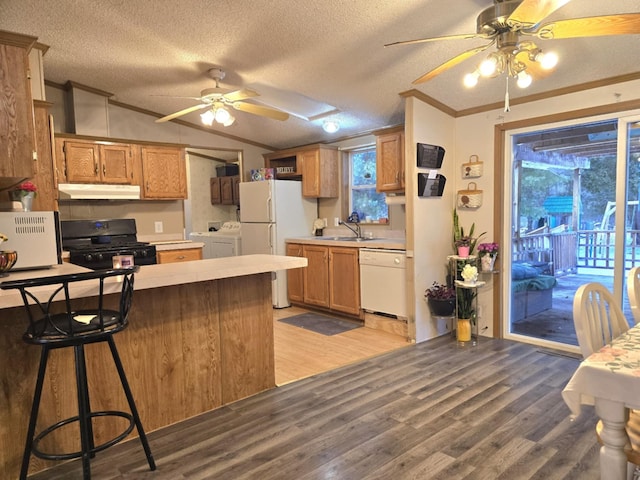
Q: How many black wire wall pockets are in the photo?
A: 2